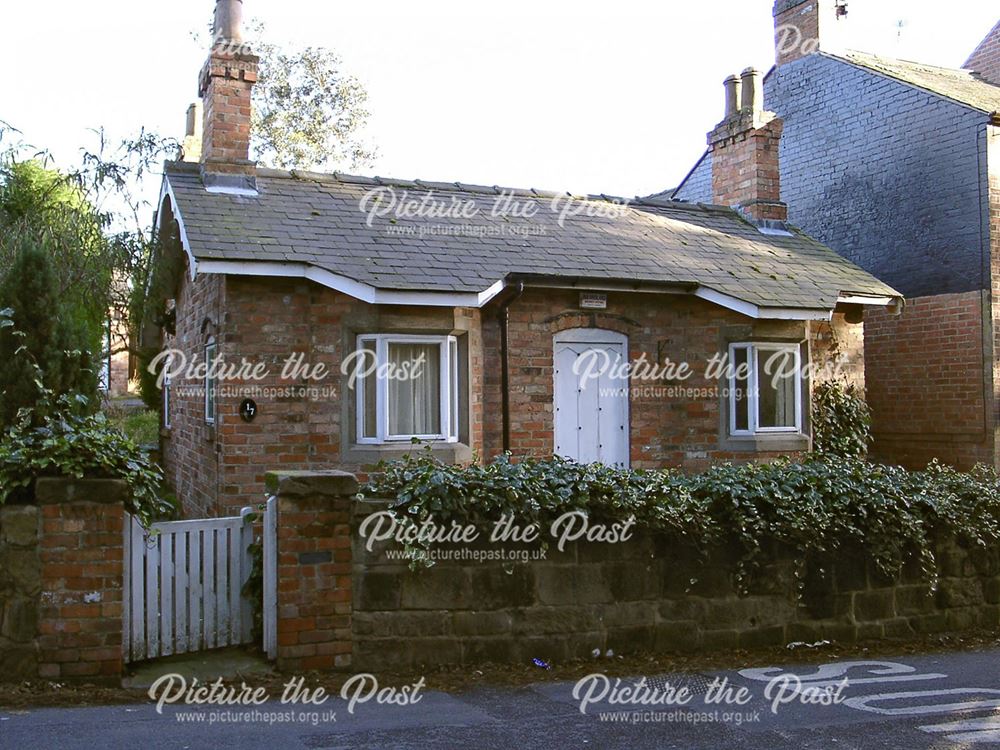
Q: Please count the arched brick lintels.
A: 2